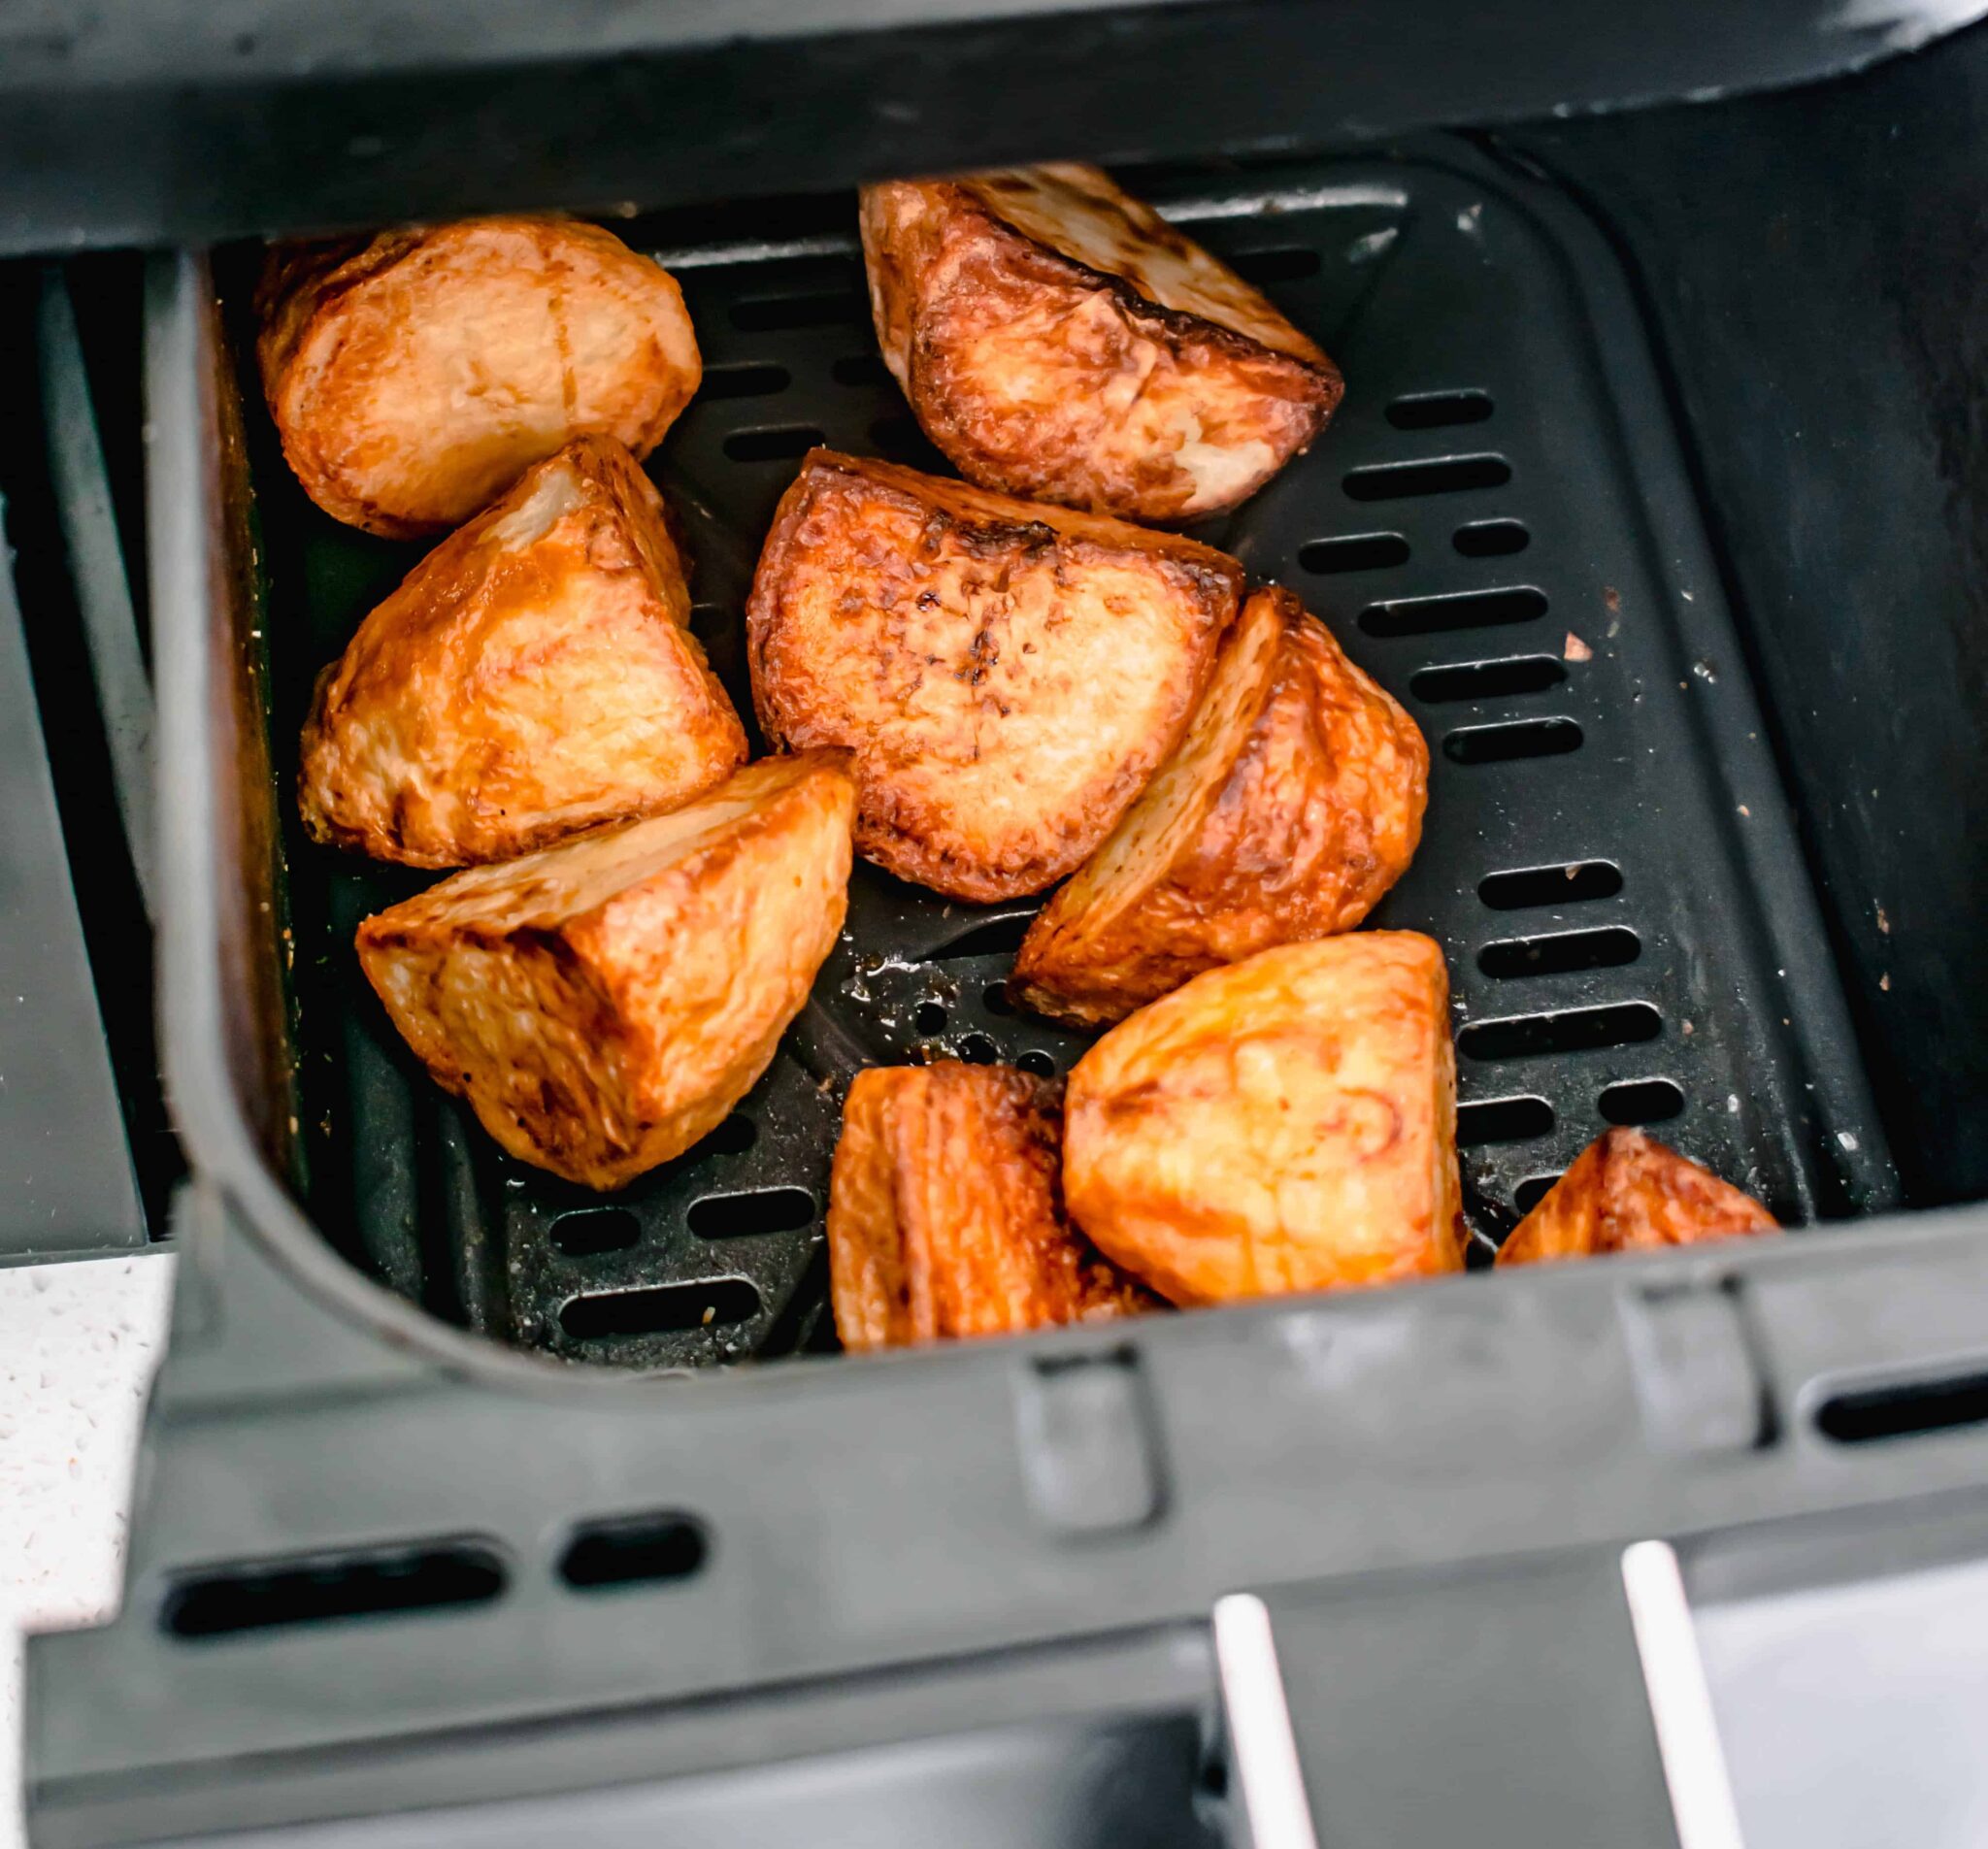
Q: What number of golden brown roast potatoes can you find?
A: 9